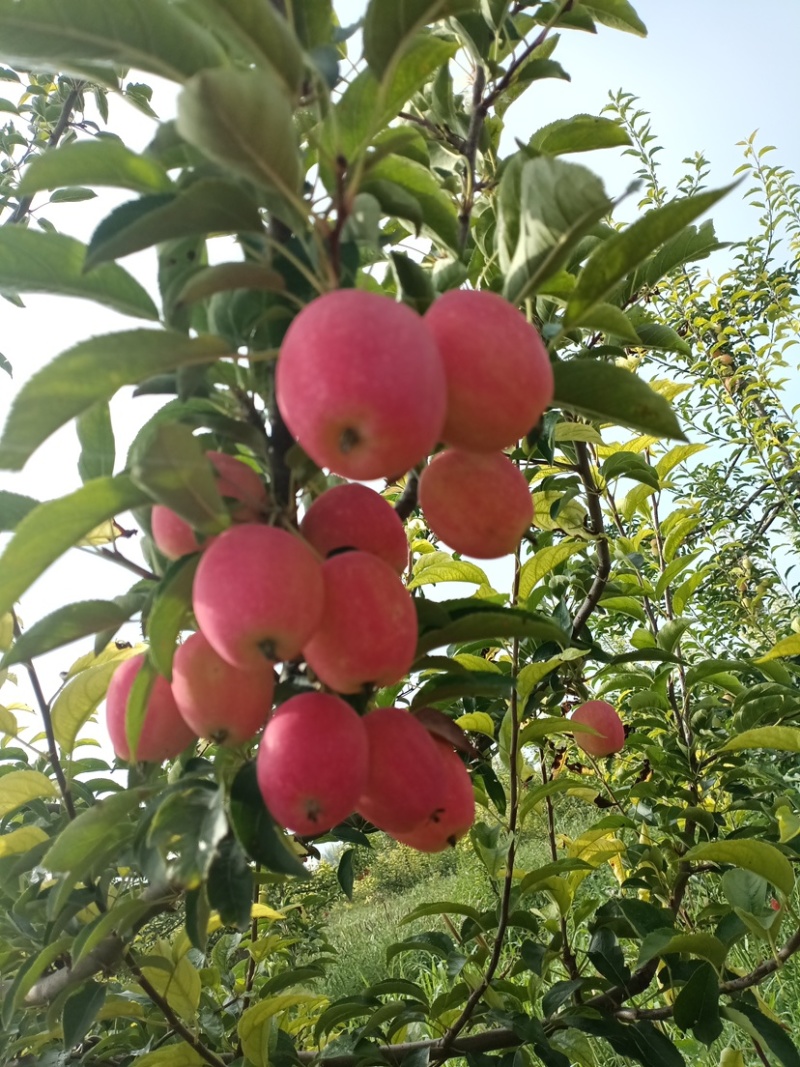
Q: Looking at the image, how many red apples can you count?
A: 14